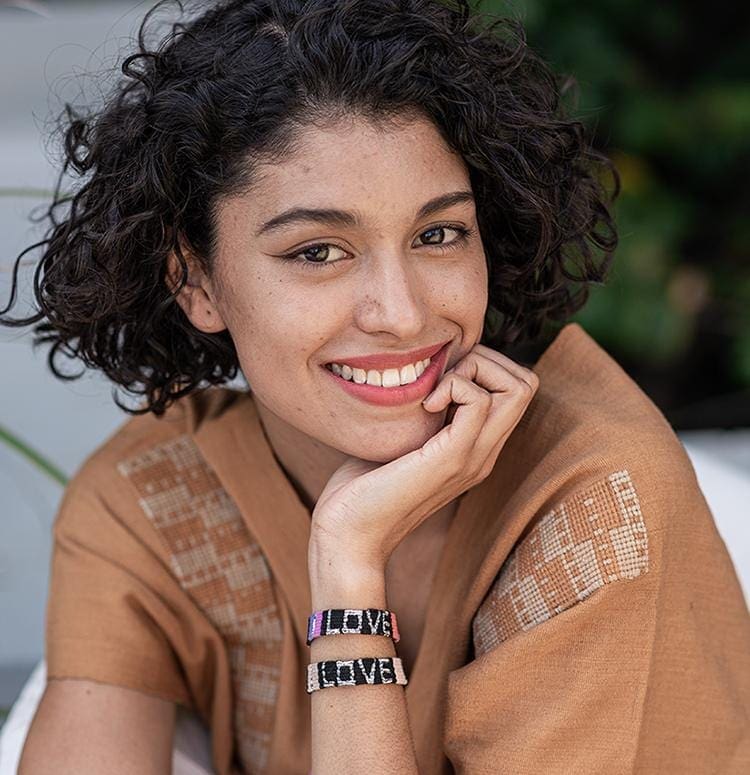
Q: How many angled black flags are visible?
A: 0